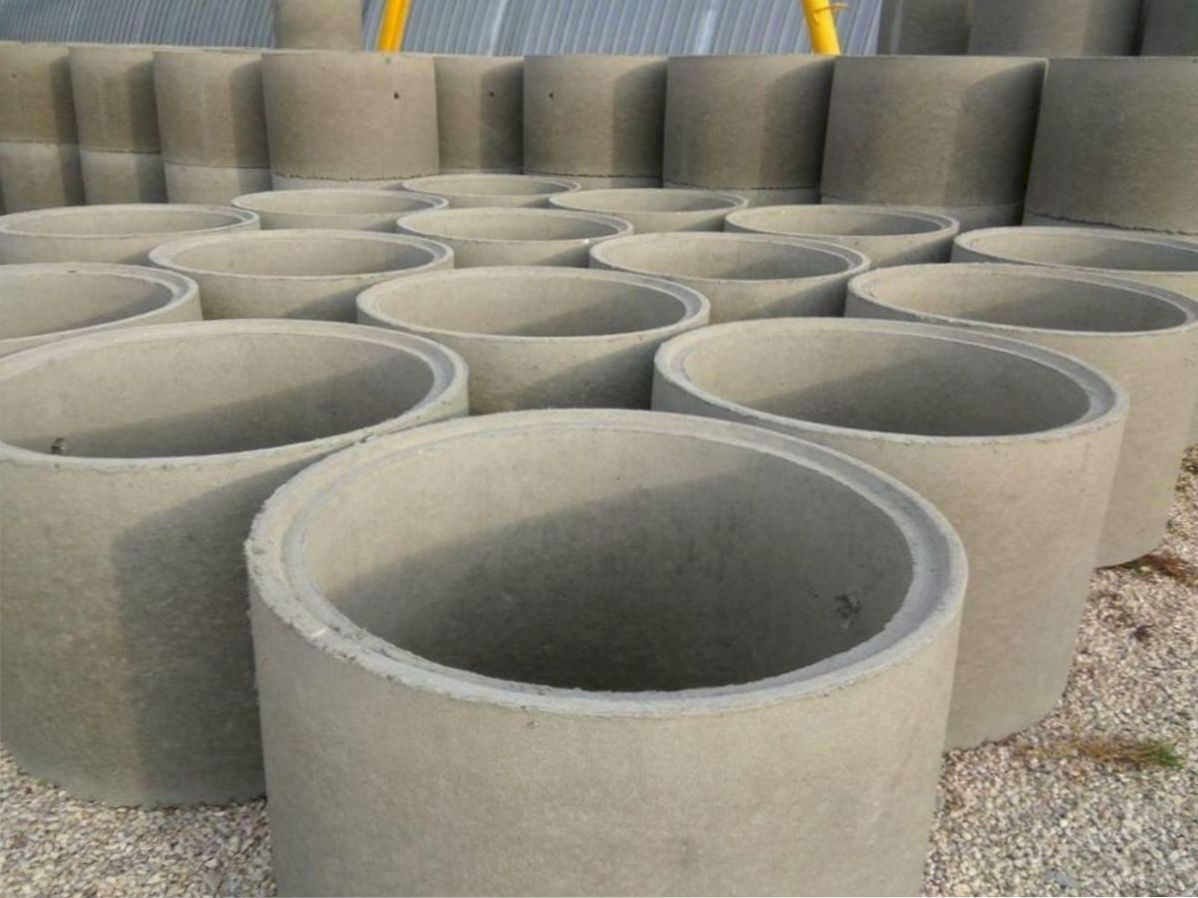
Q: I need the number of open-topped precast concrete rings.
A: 15